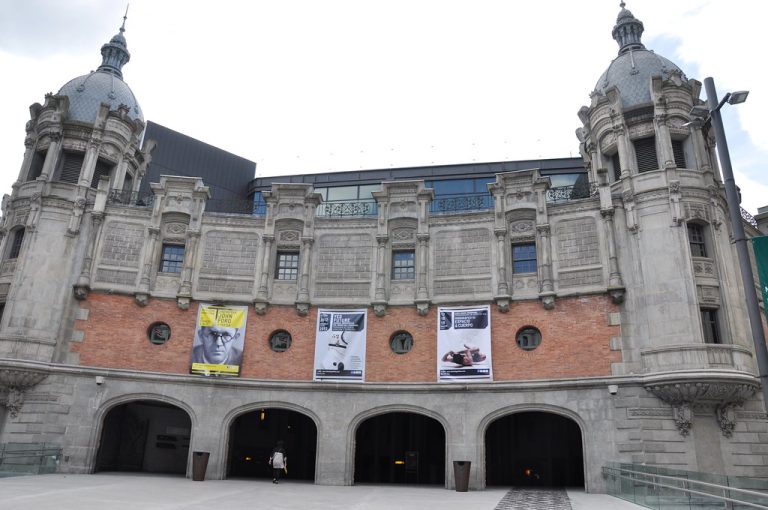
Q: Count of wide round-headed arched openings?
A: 4